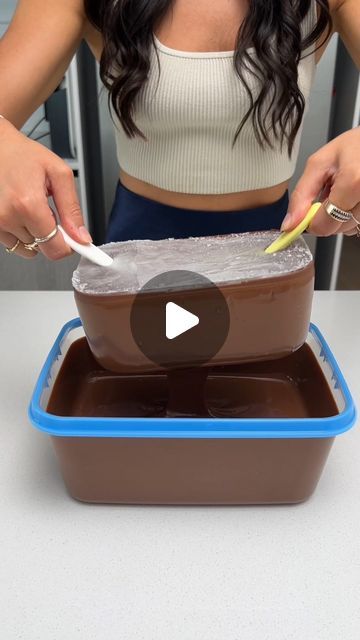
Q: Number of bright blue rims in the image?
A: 1